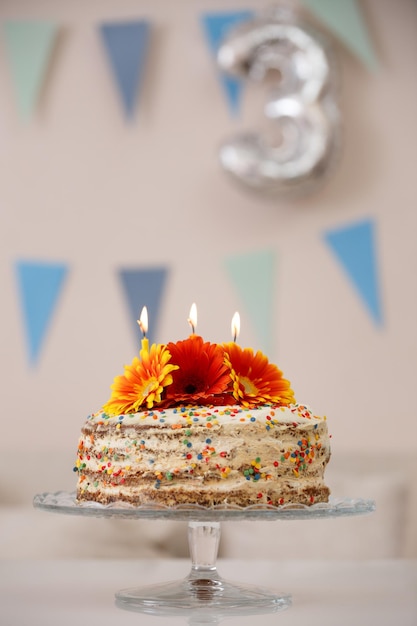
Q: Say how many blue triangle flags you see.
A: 5